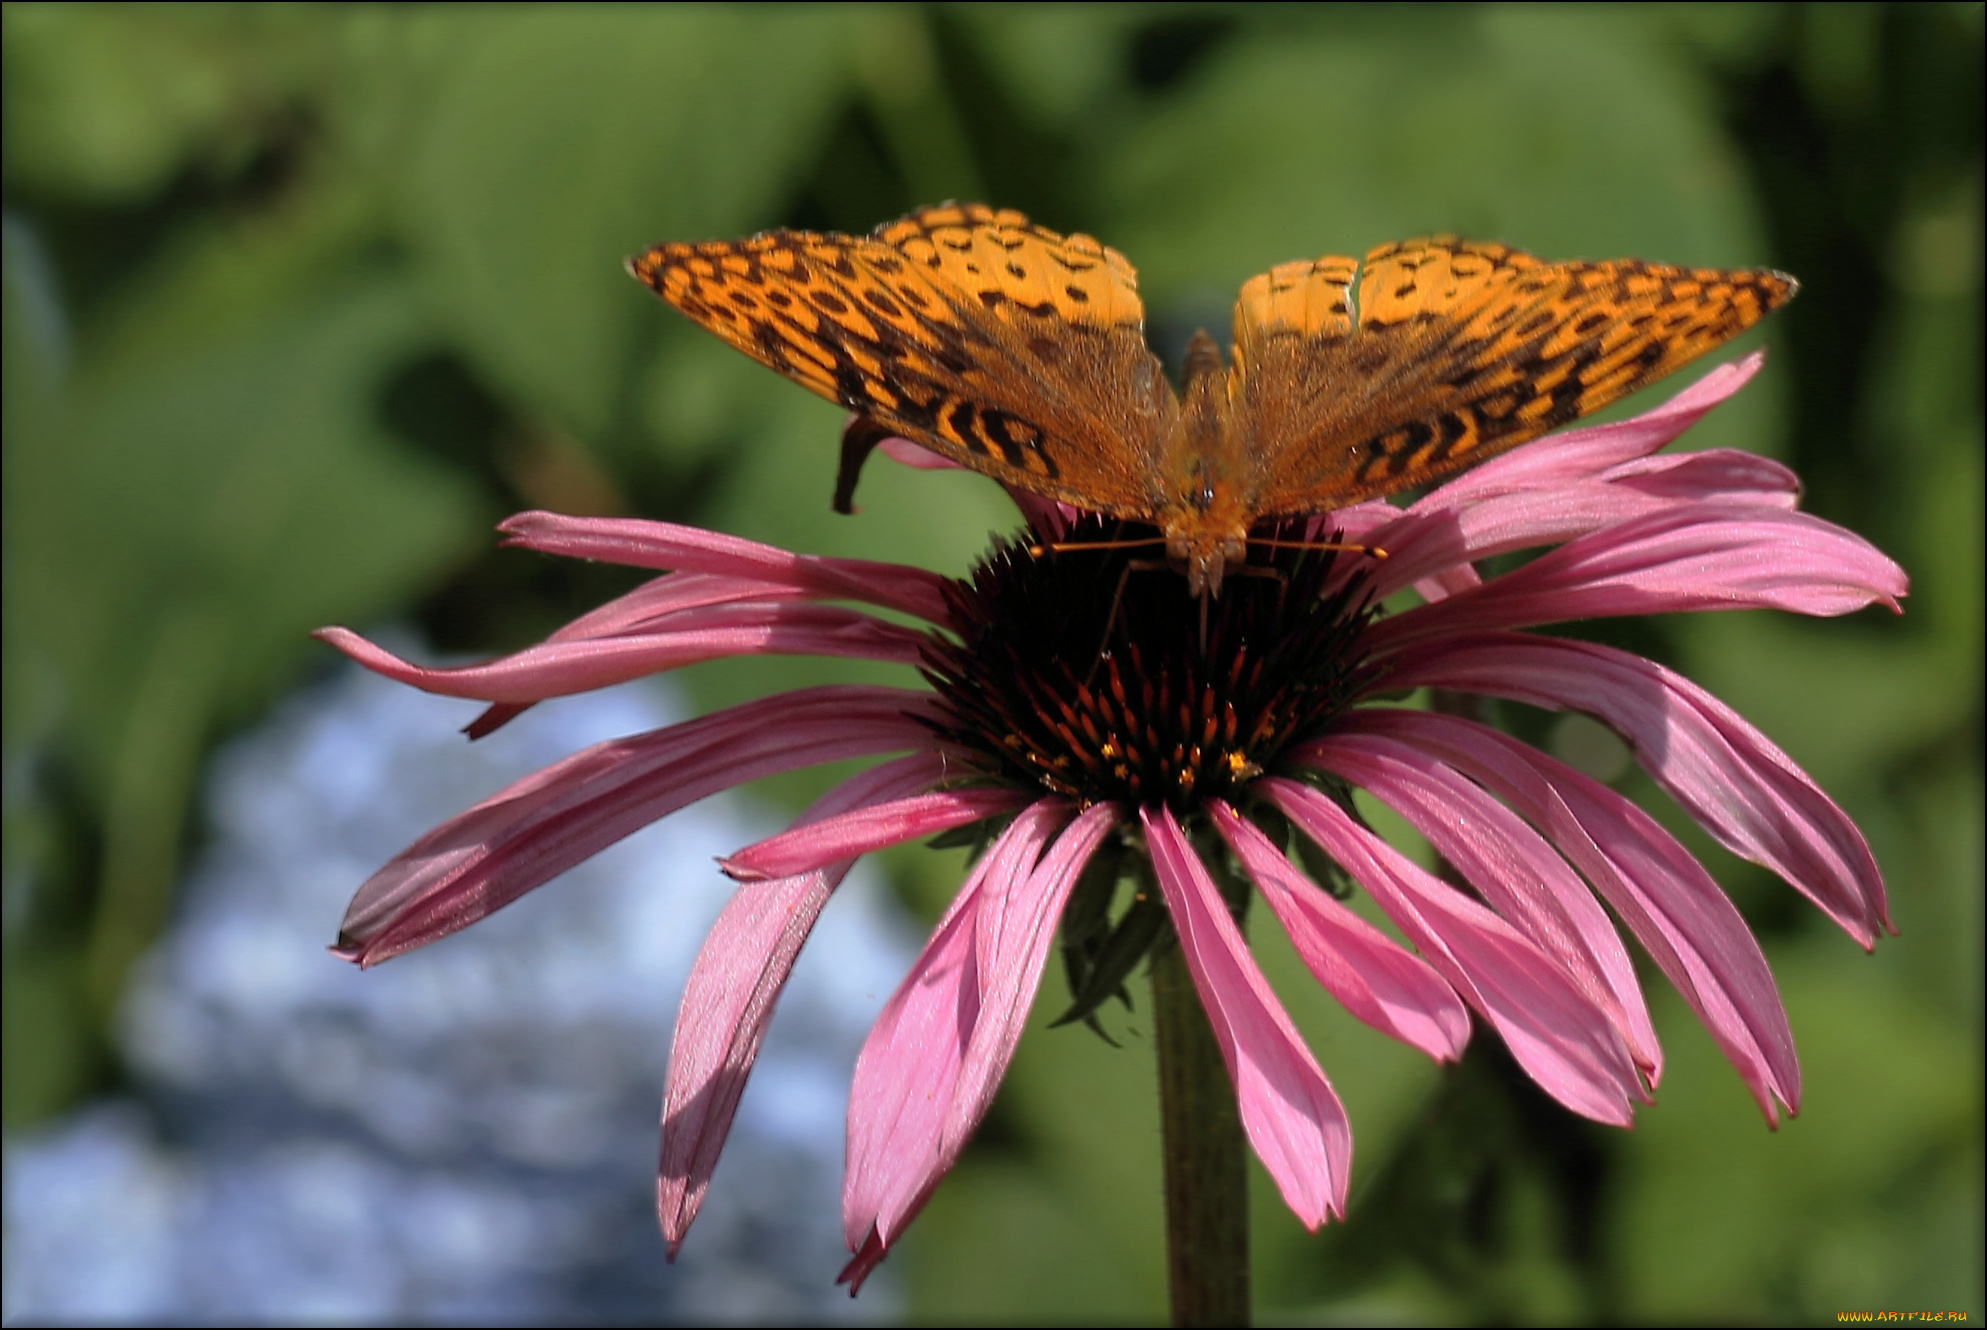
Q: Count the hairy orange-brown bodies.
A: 1